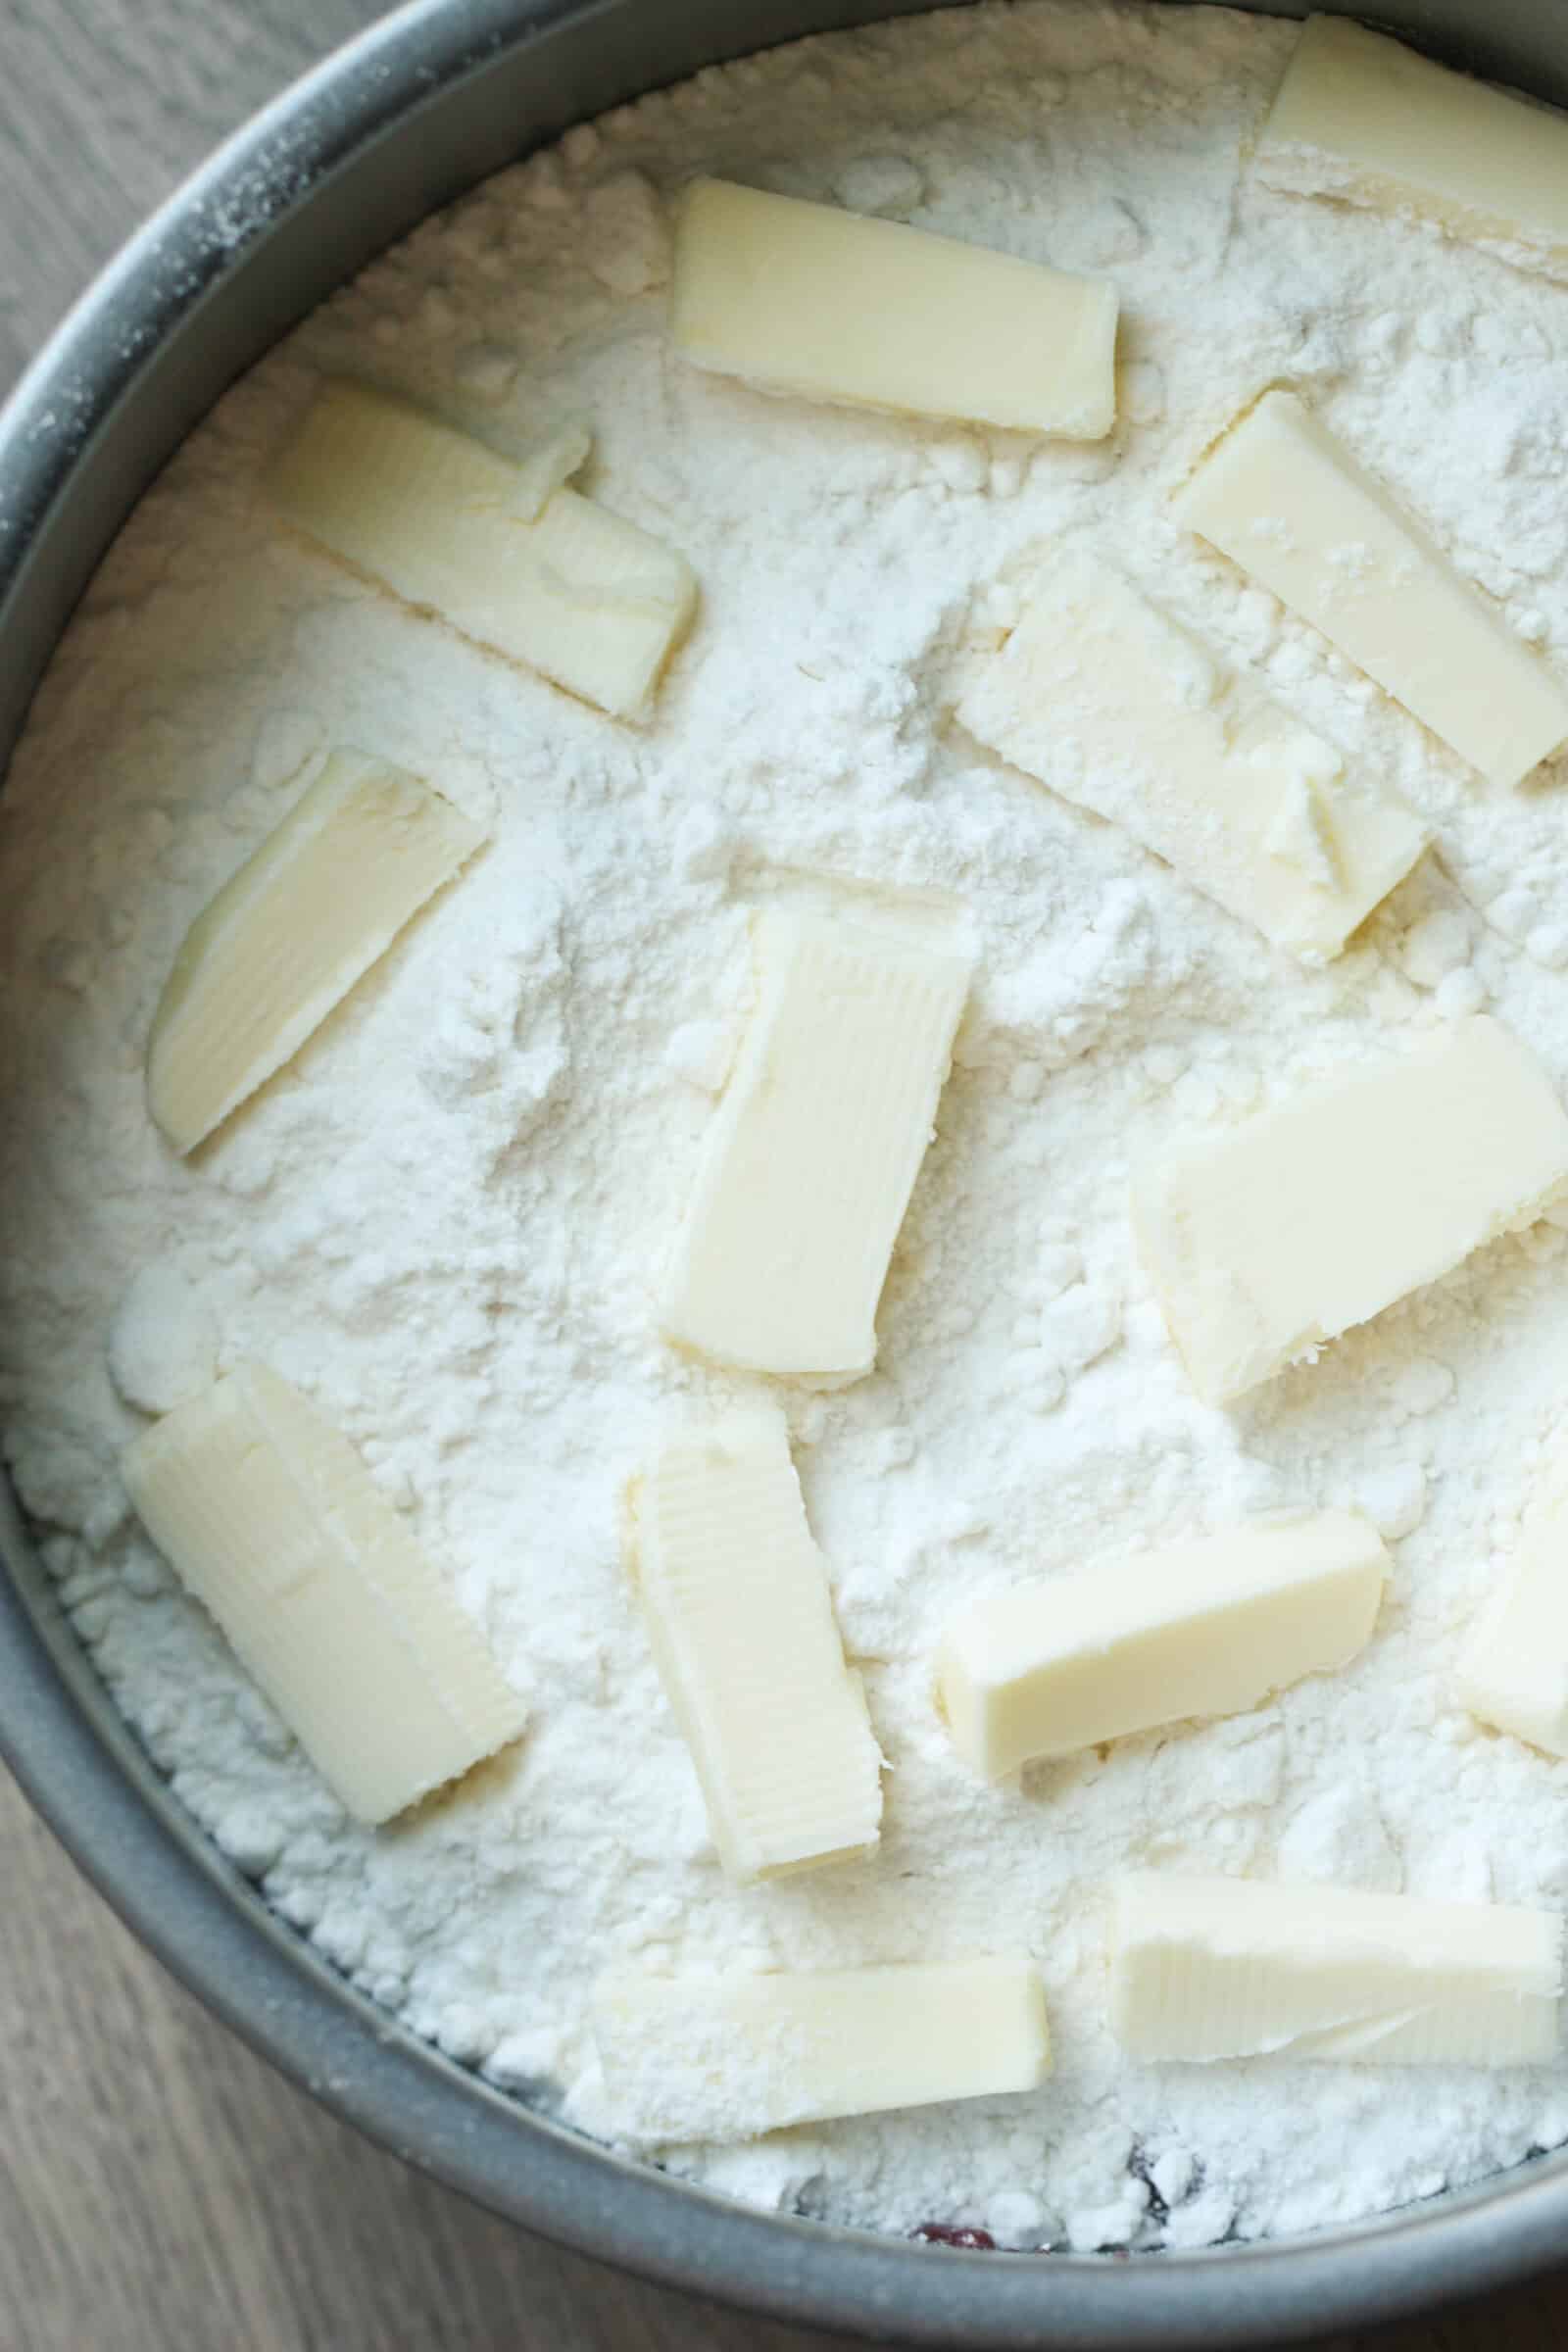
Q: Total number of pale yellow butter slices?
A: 14